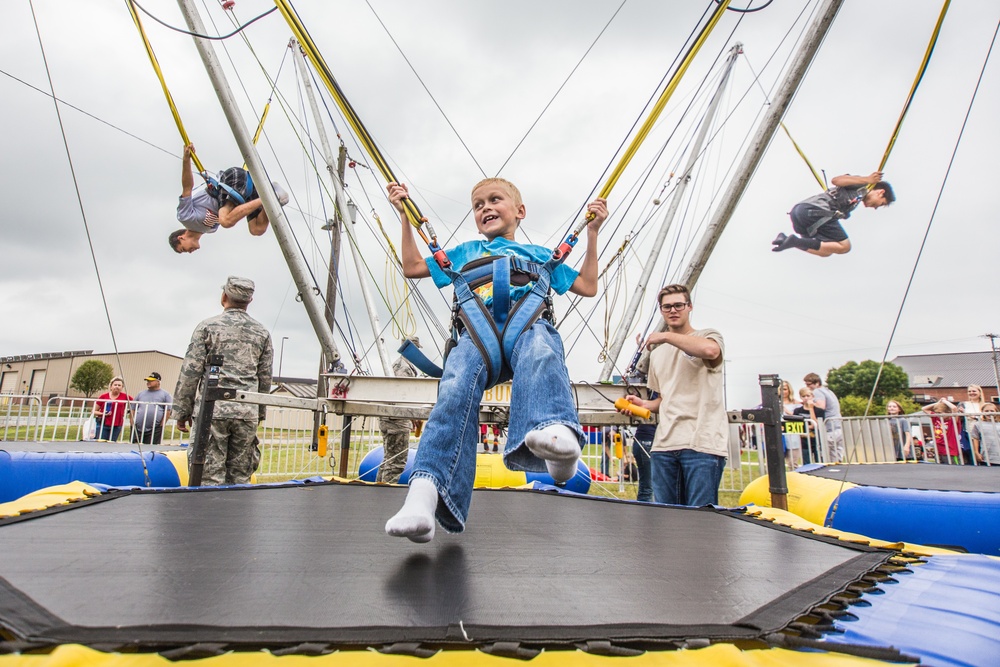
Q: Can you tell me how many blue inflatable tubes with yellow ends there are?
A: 2